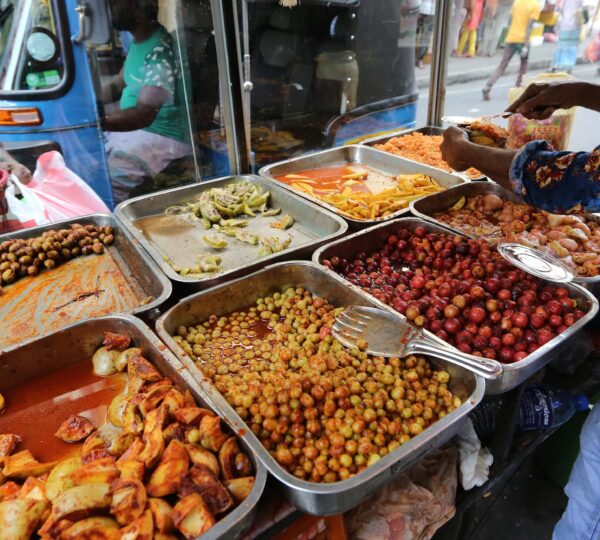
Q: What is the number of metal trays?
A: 8